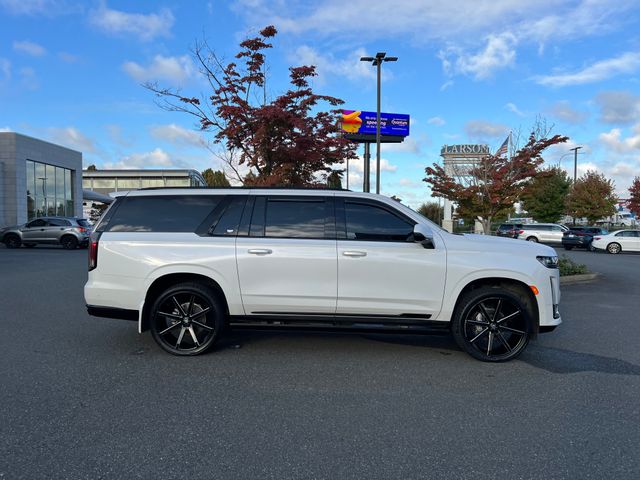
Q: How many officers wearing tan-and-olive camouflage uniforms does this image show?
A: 0